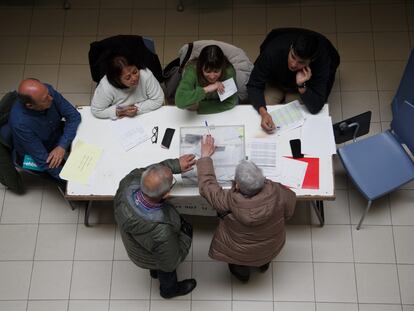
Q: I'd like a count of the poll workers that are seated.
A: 4